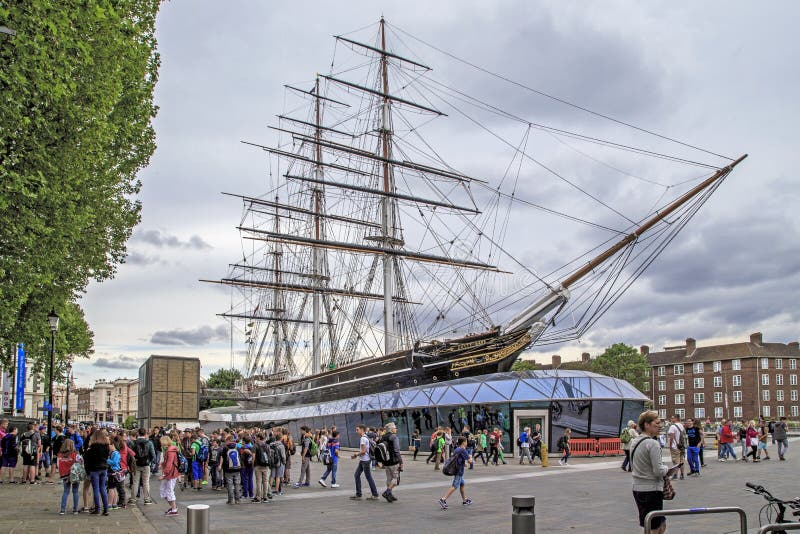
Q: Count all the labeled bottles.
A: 0